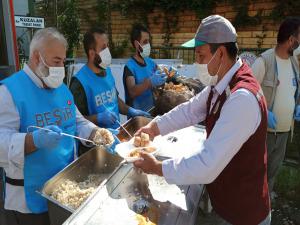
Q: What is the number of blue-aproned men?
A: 3